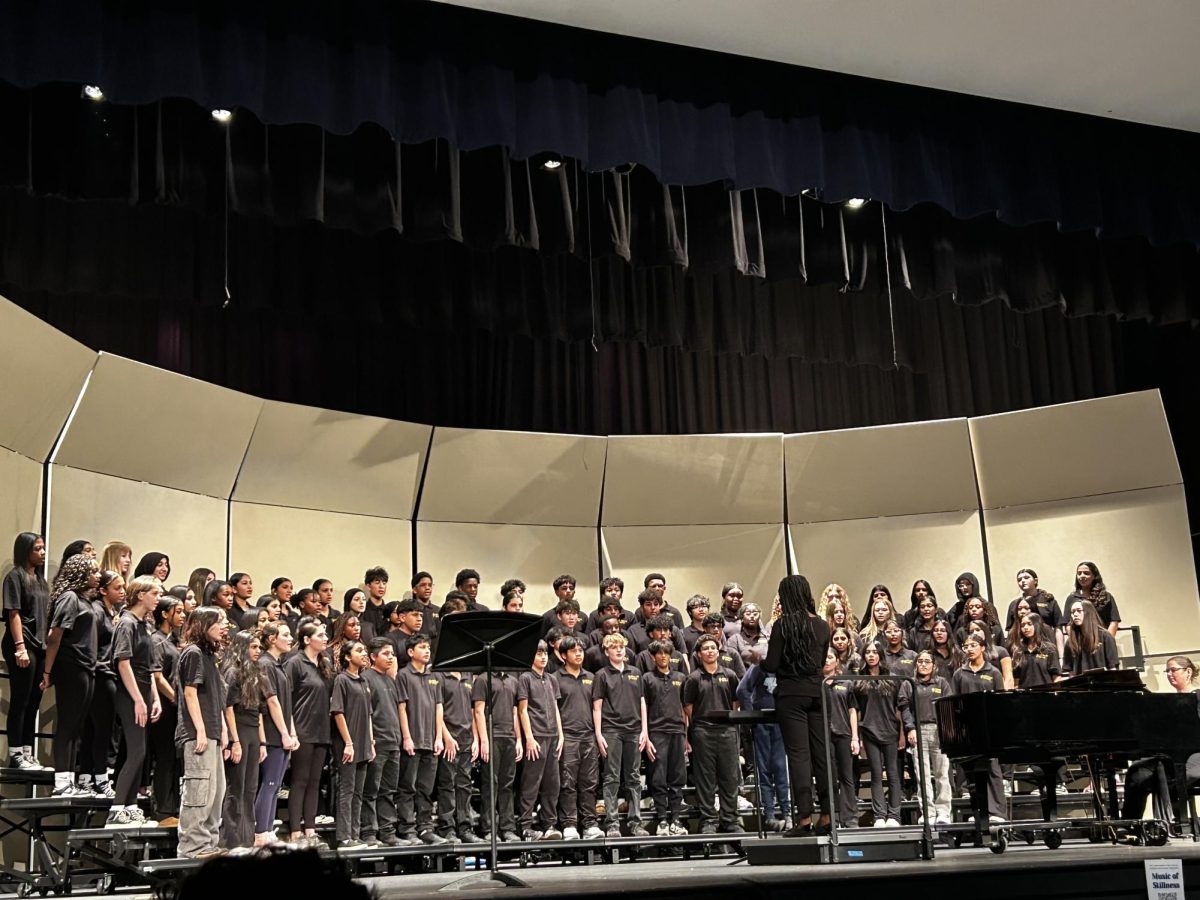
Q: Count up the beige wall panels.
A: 14